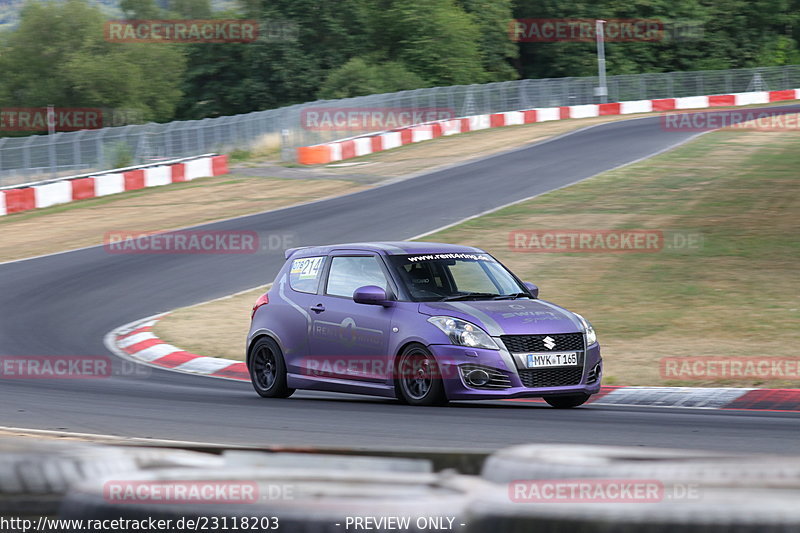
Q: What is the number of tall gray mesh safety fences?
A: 1